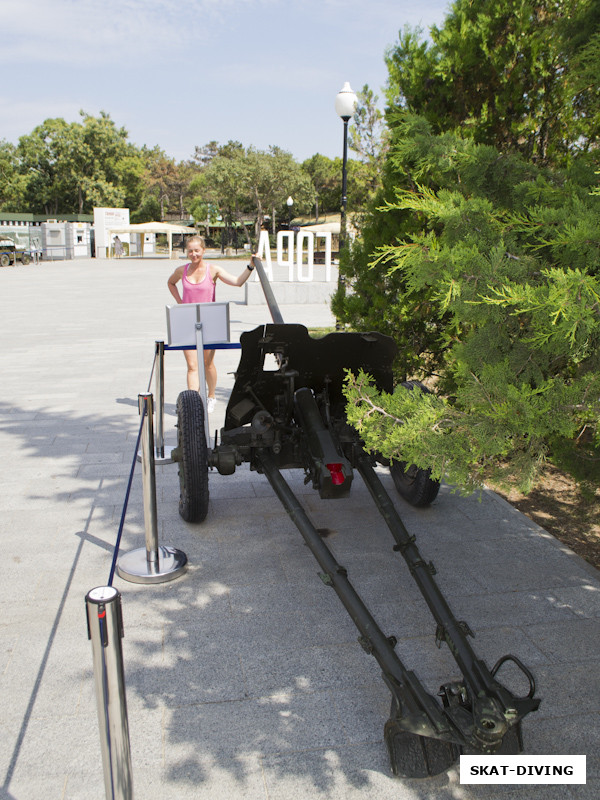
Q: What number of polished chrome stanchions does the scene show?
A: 3